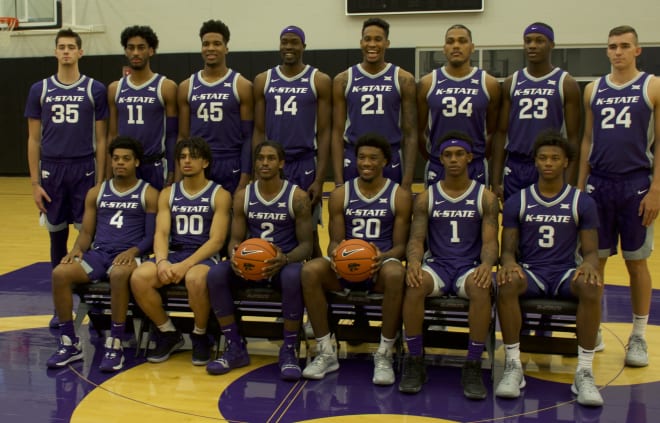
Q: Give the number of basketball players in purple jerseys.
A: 14